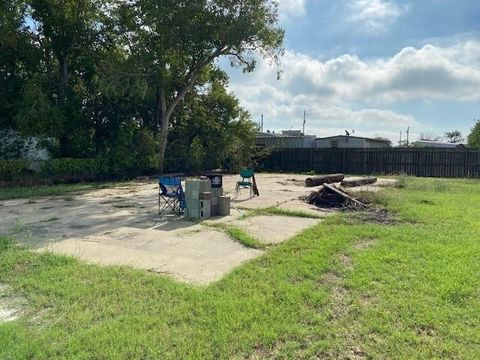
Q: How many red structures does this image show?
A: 0